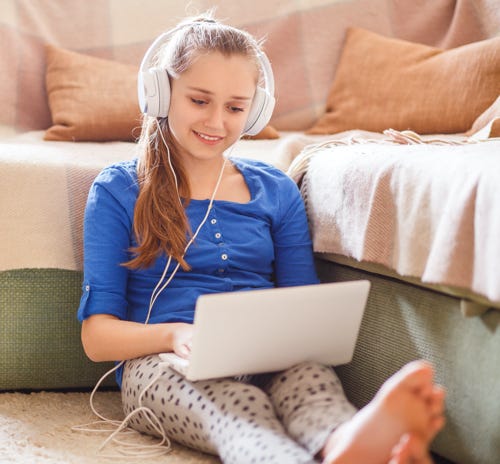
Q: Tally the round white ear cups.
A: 2